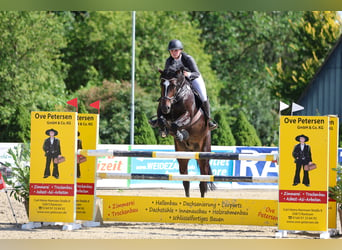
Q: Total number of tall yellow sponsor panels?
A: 4